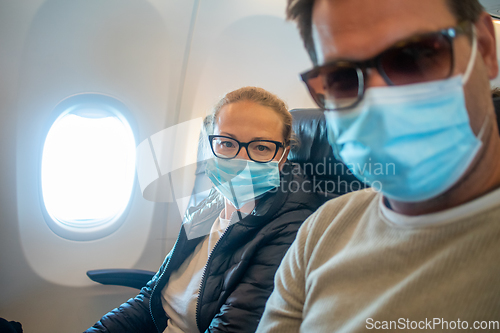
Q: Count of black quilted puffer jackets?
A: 1